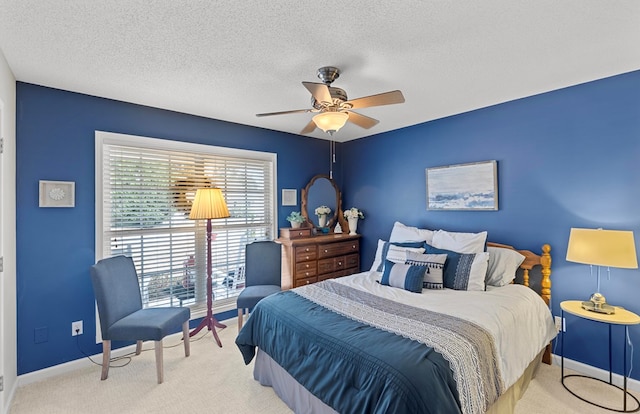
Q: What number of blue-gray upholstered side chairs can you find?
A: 2